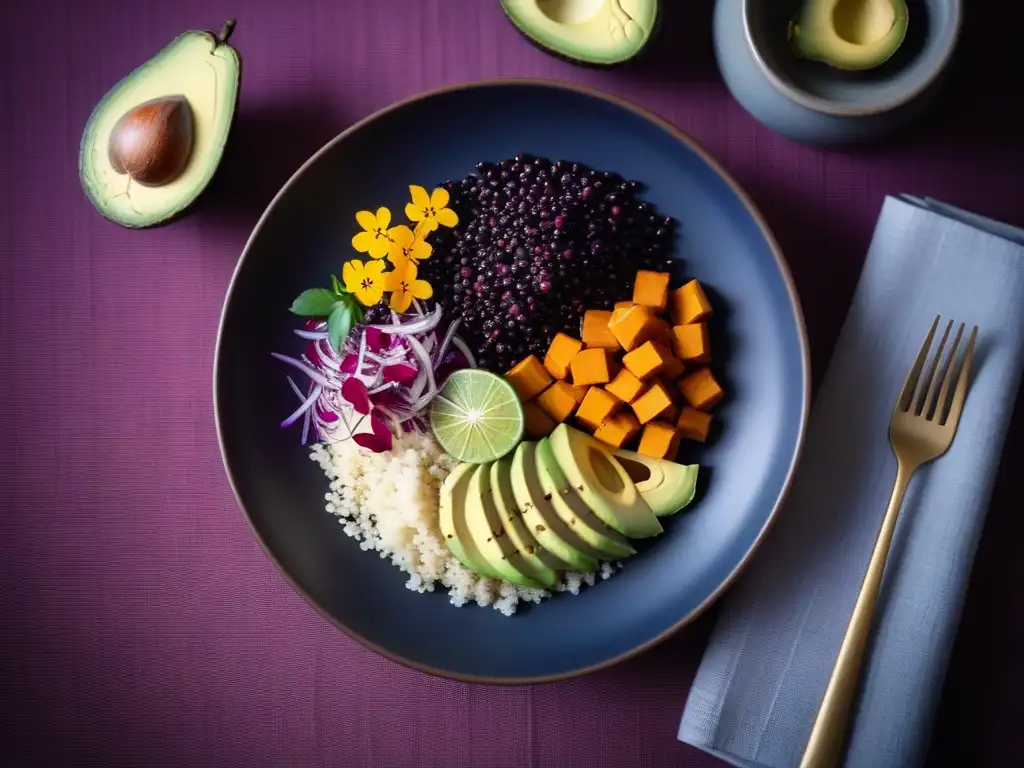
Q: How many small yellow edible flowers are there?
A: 5